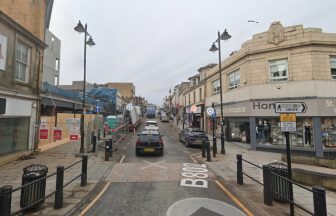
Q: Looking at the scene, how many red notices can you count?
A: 3